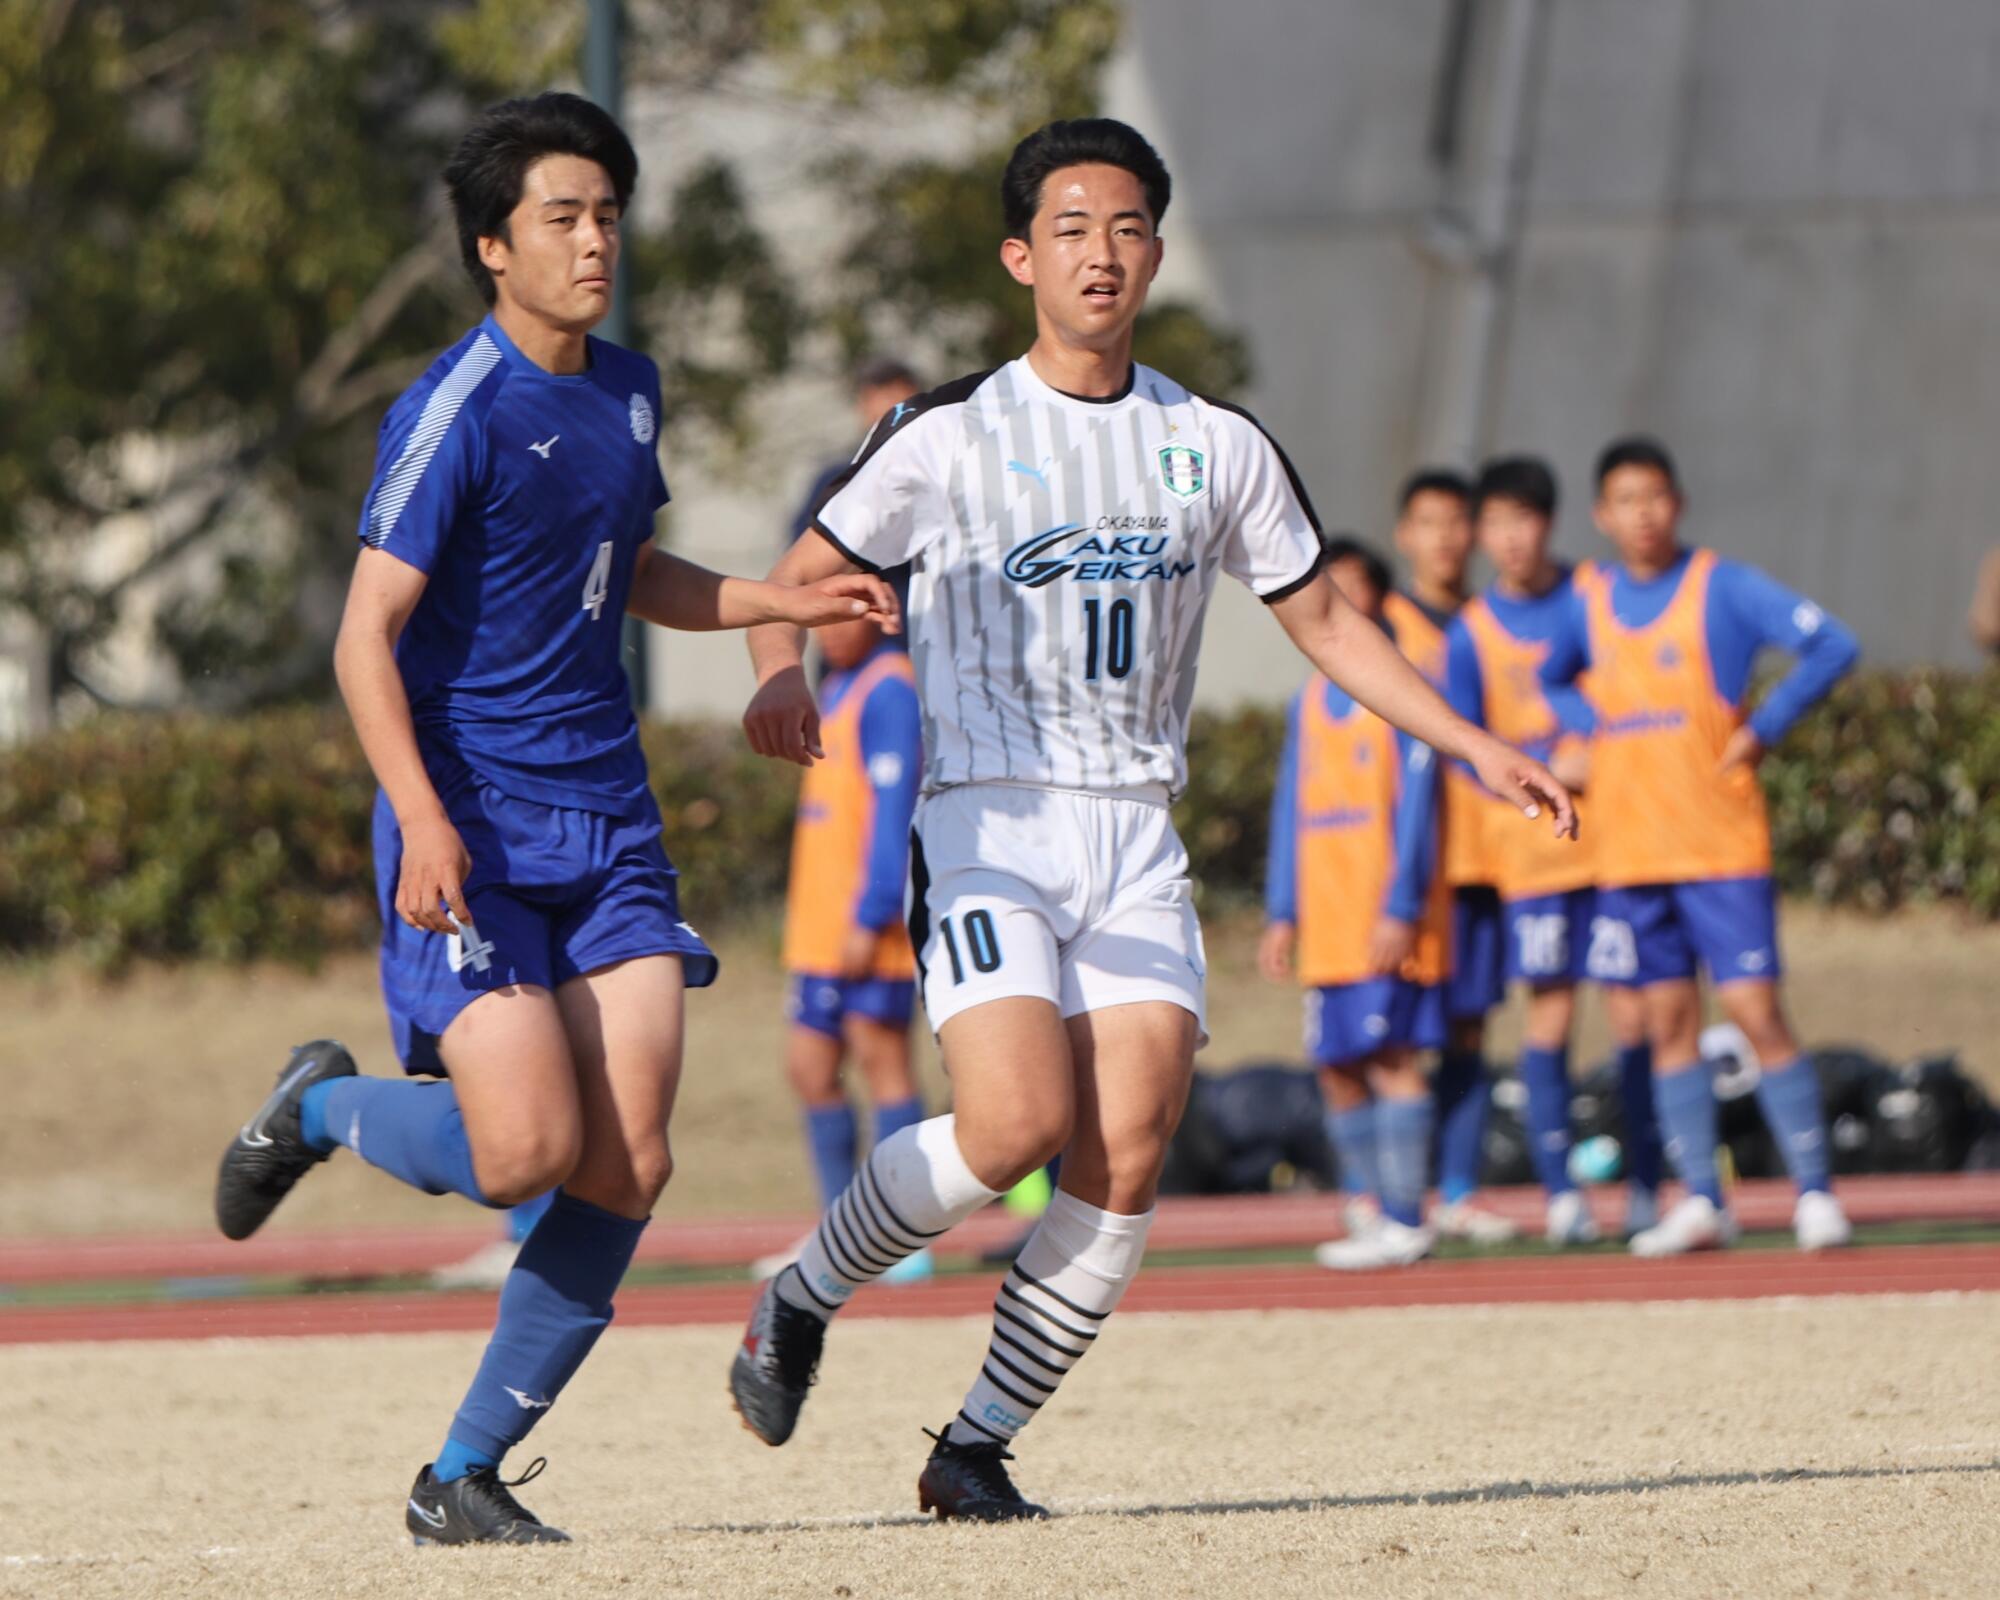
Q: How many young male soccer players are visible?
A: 7